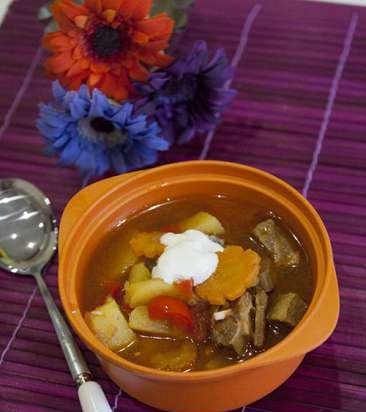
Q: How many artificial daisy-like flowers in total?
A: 3